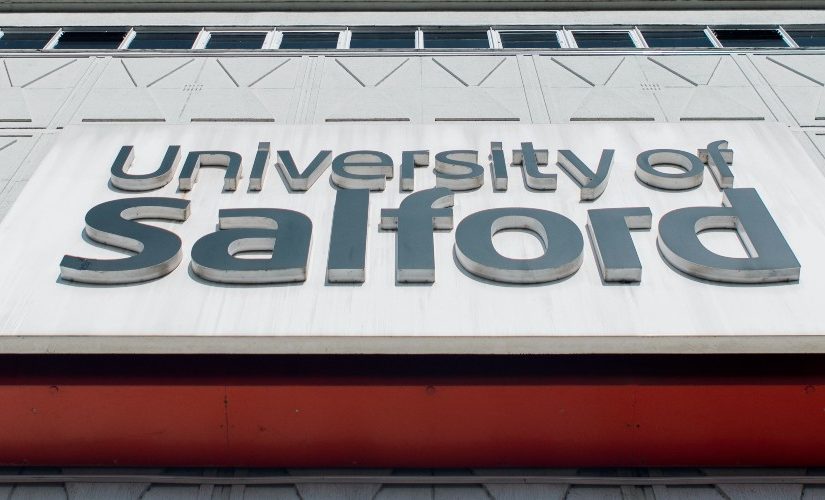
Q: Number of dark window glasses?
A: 12